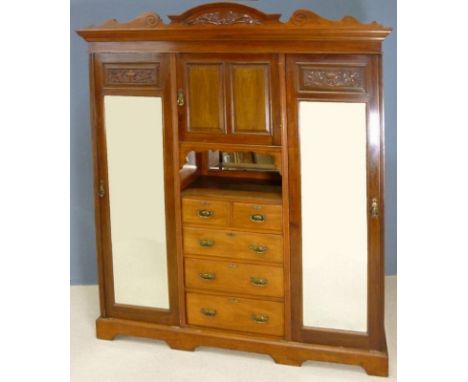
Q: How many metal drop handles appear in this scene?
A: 11